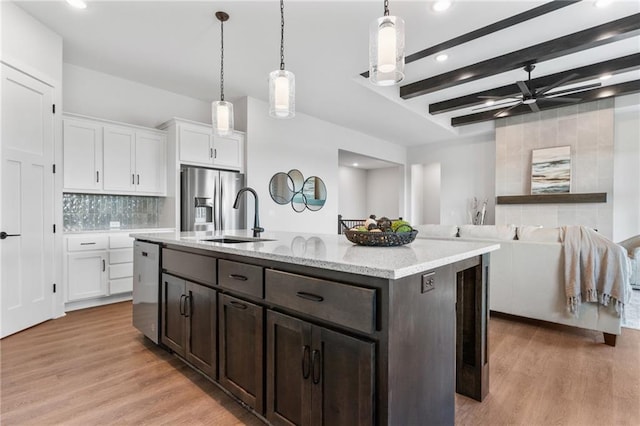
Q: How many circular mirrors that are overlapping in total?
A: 4